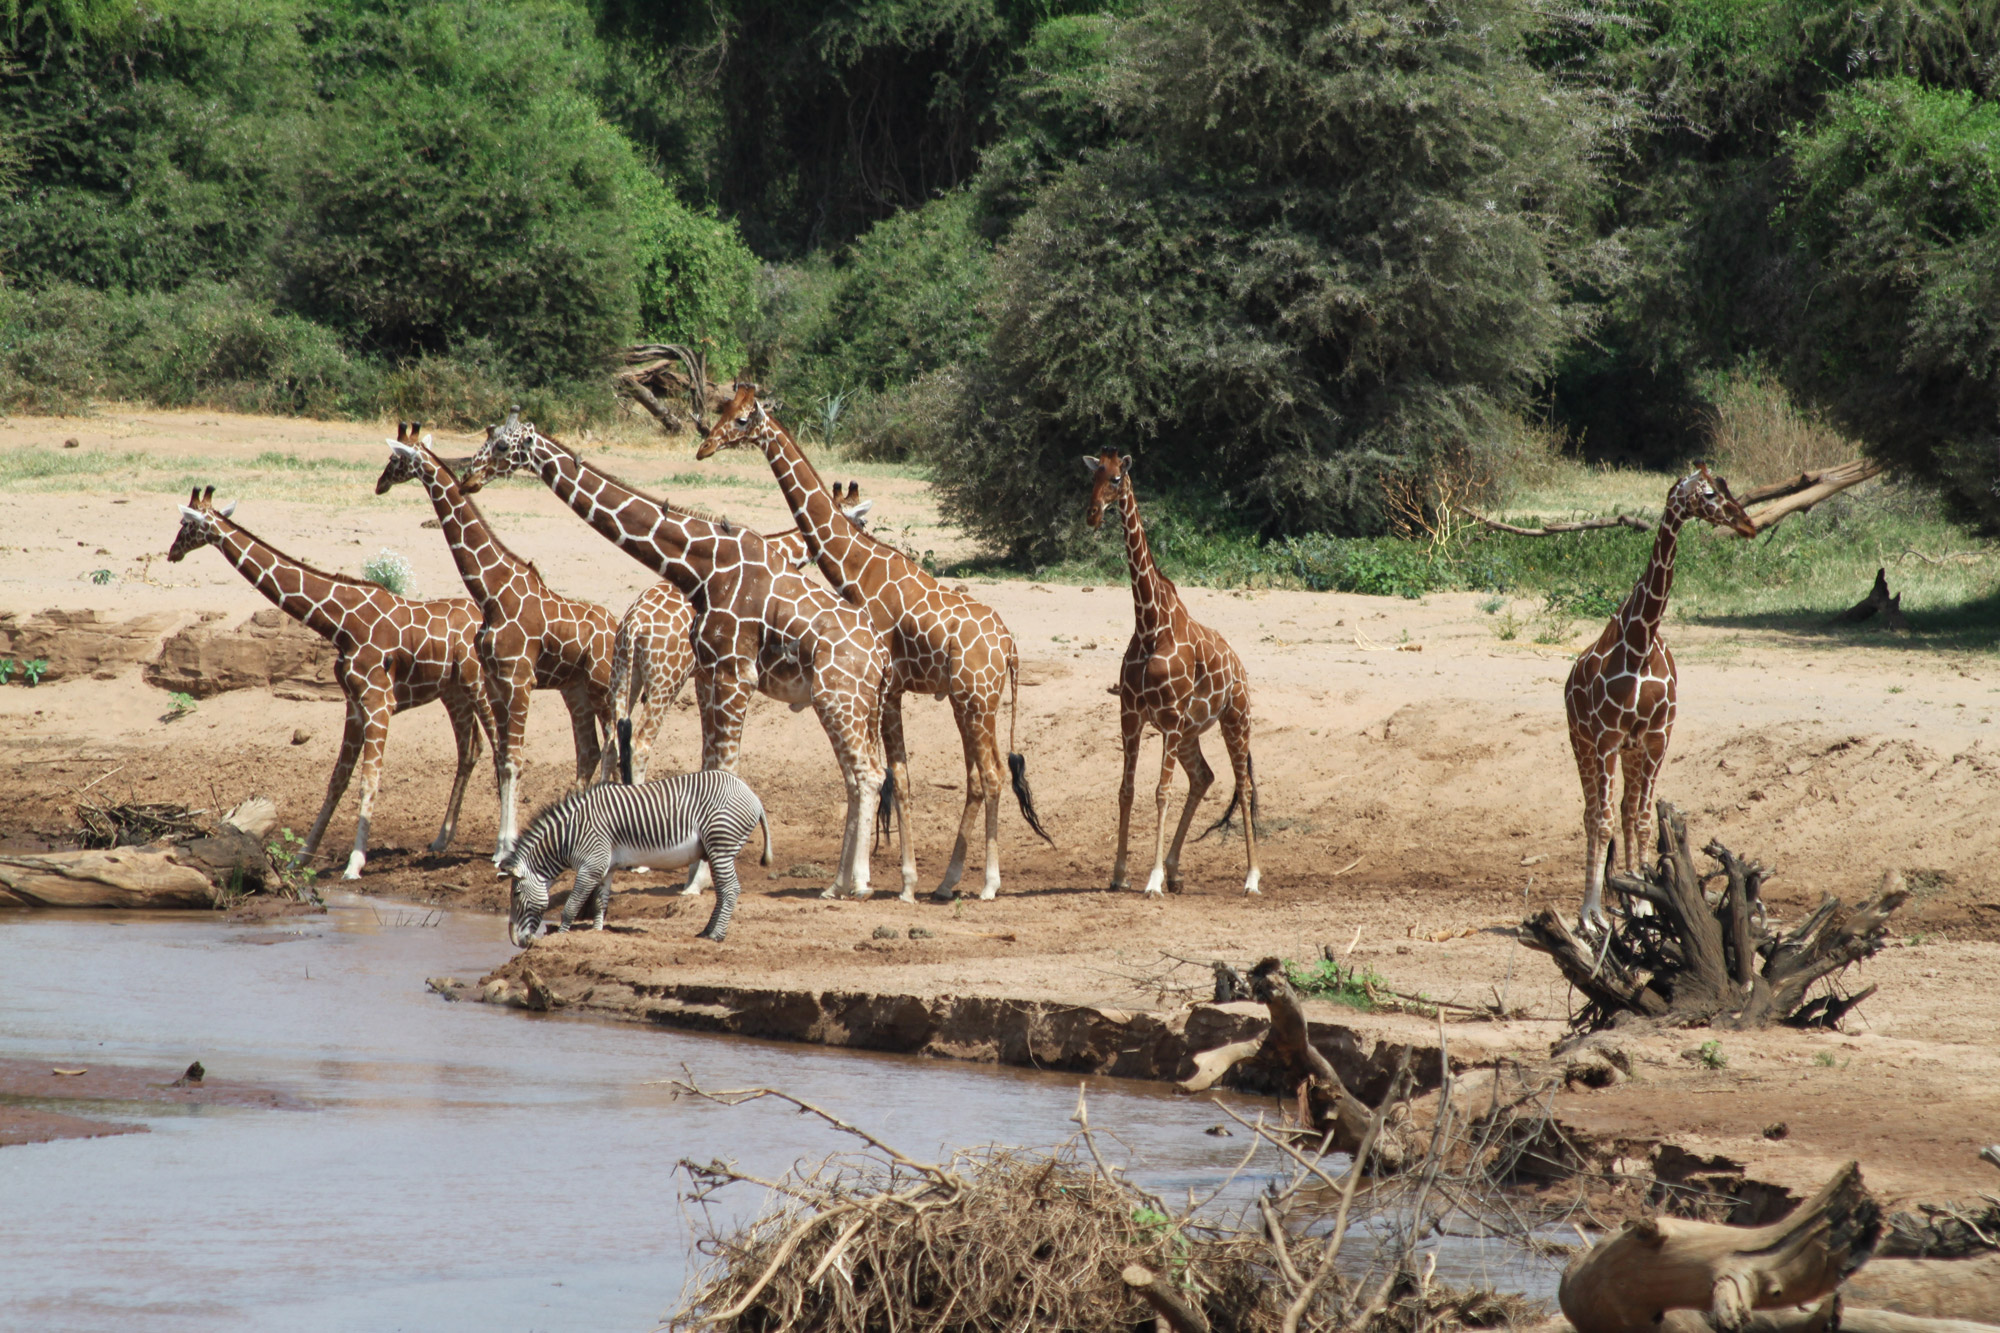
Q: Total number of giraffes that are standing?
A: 7